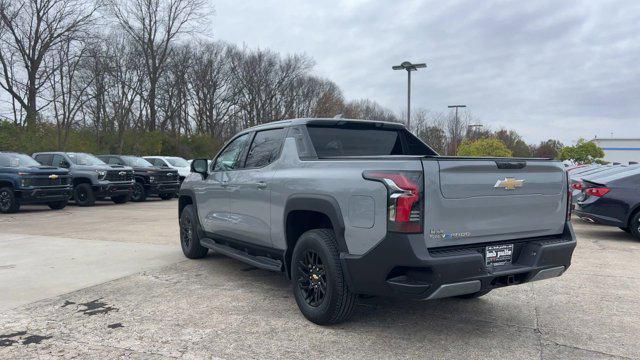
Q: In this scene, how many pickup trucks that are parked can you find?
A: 5